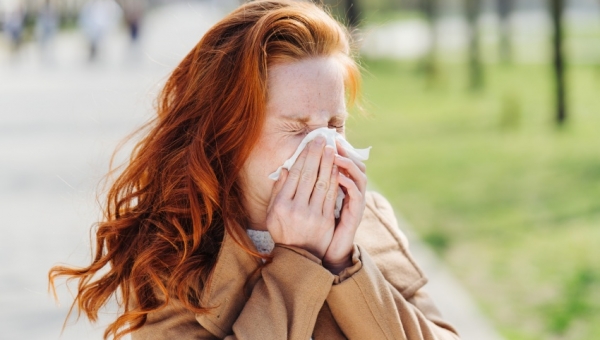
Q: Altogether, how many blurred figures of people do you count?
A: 4